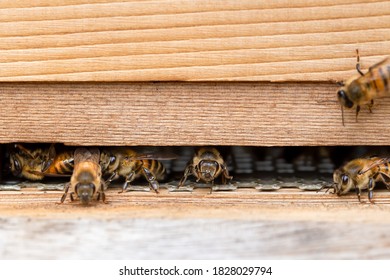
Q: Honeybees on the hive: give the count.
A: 6